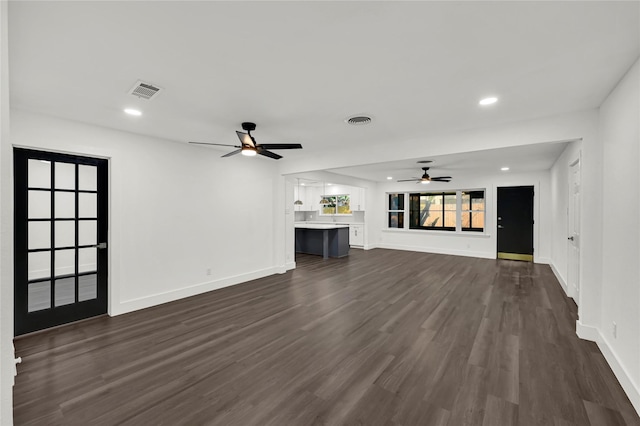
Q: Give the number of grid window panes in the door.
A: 15